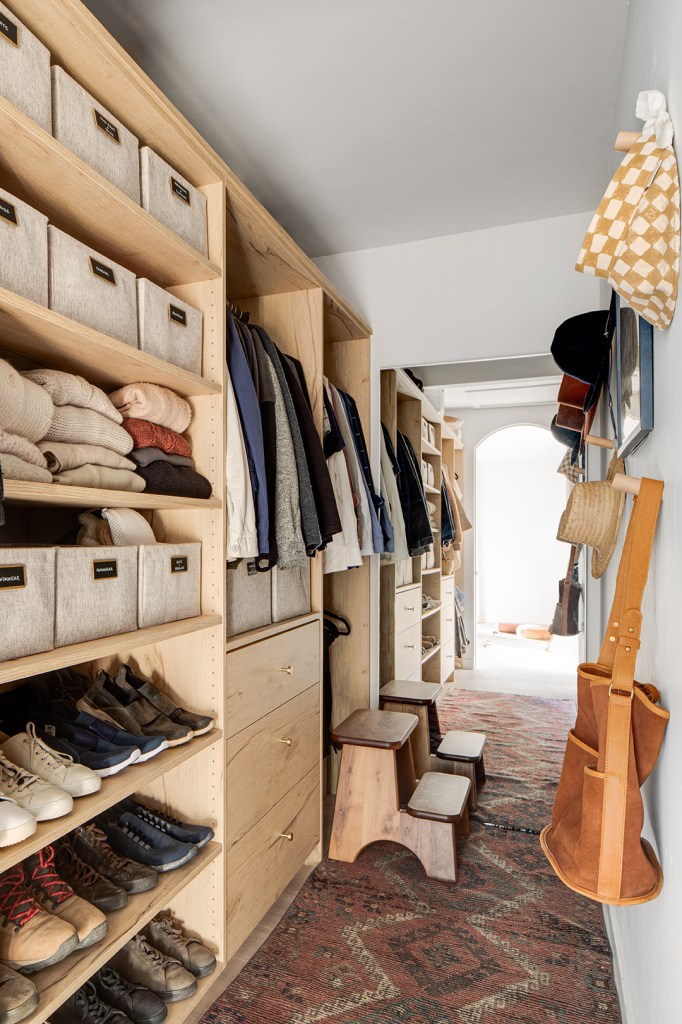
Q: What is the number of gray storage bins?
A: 11